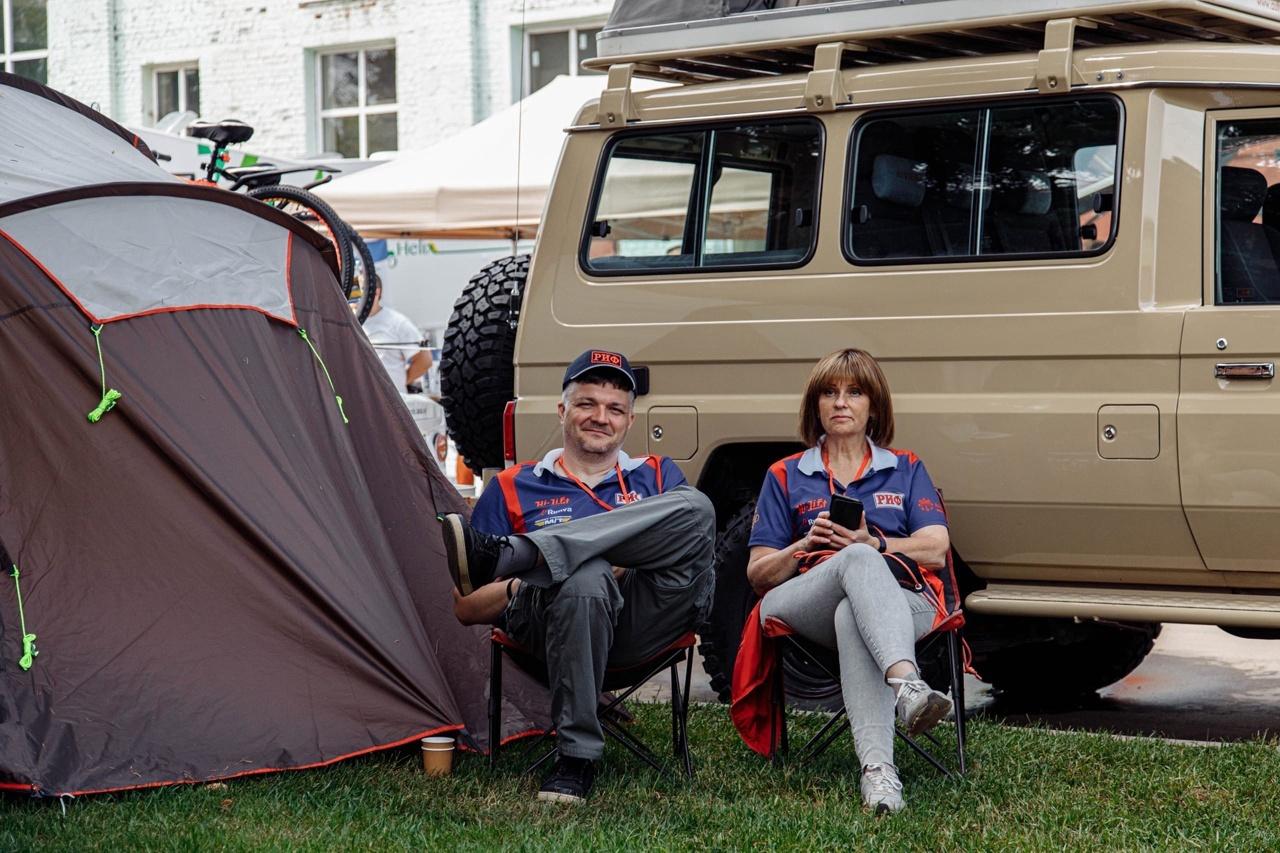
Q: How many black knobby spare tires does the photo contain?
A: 1